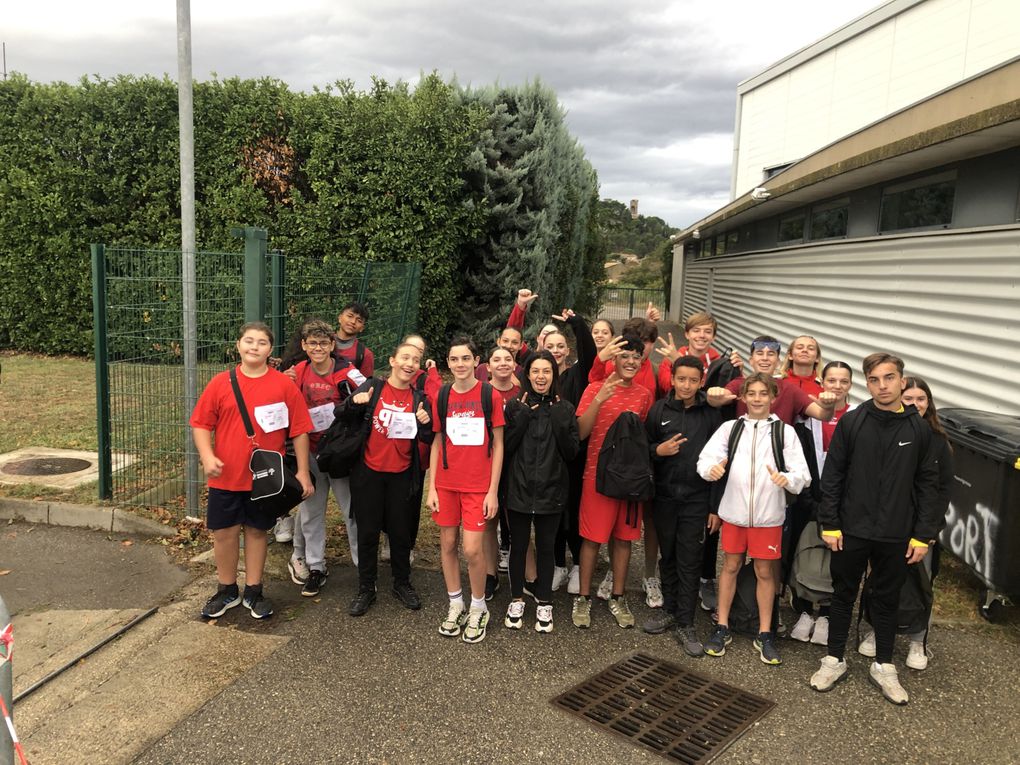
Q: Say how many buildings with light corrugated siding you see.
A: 1